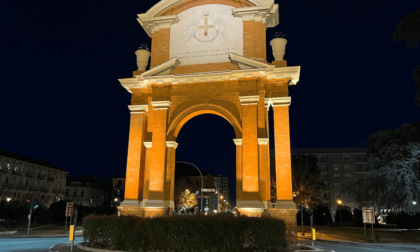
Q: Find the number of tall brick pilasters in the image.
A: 4